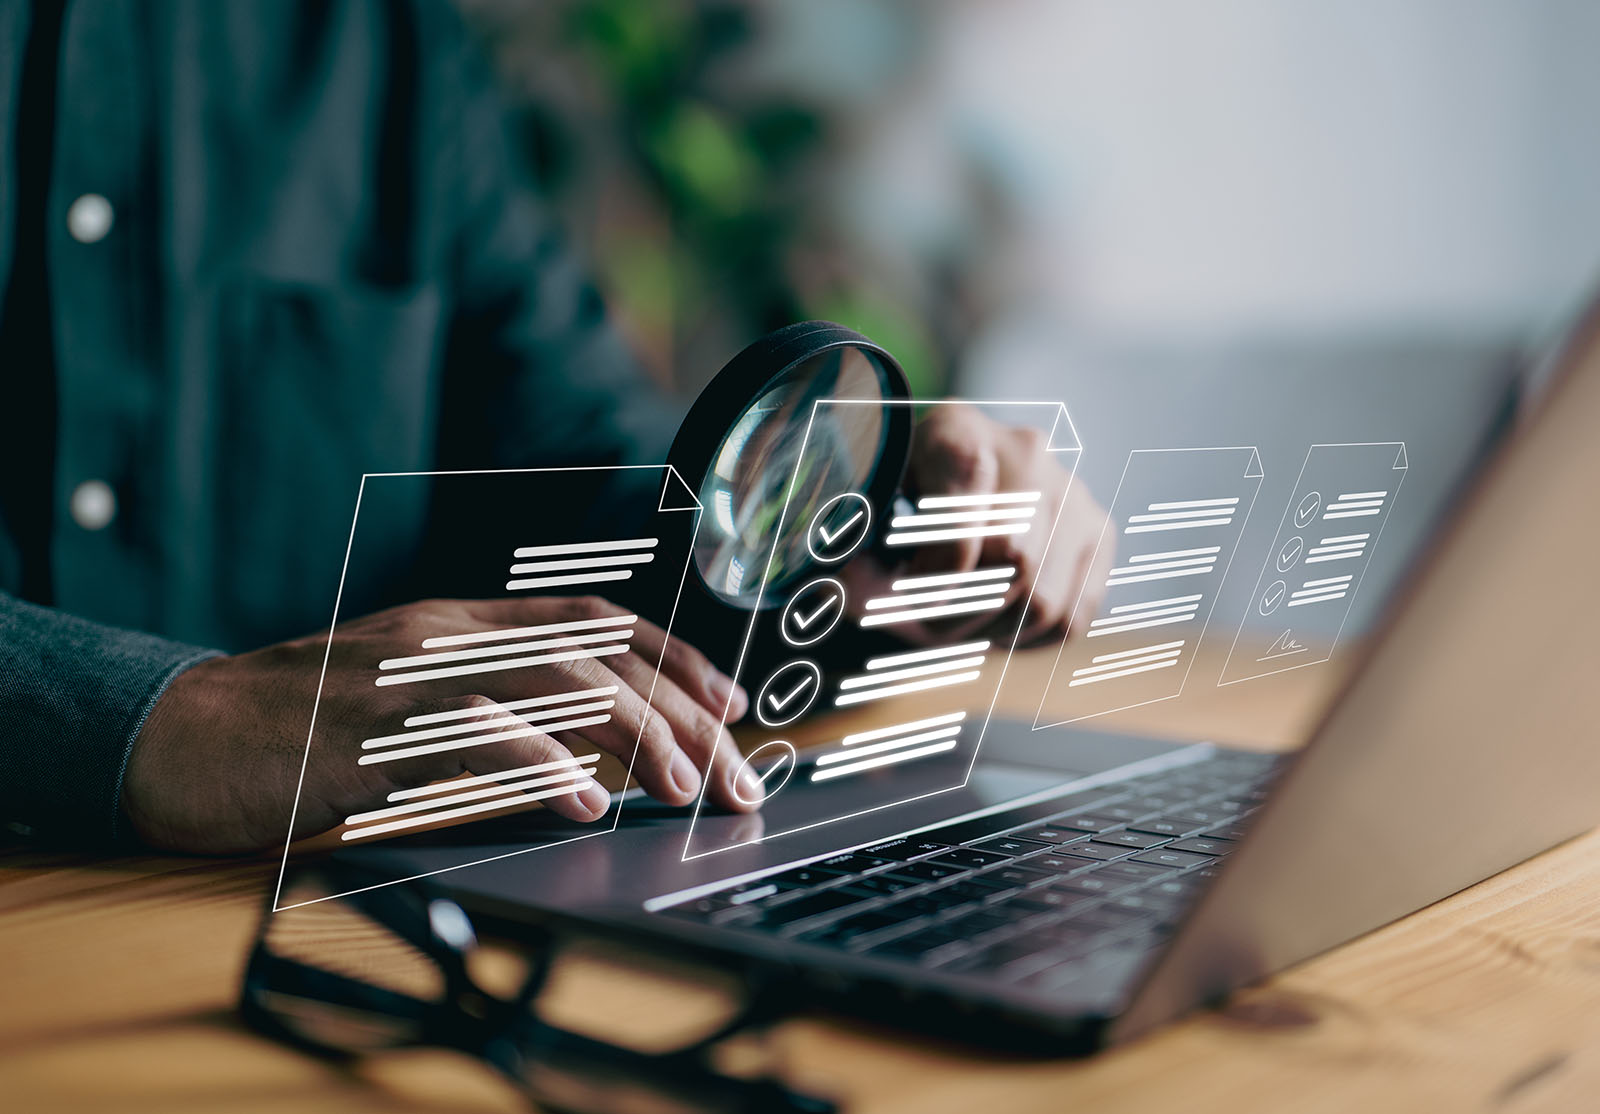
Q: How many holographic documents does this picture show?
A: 4